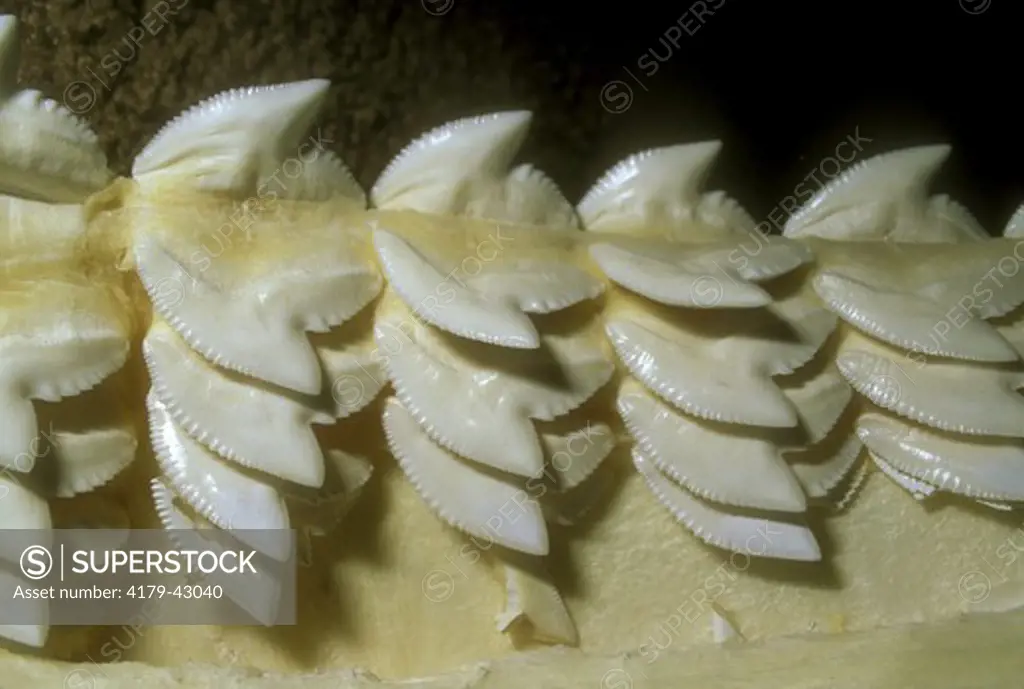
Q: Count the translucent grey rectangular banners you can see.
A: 1